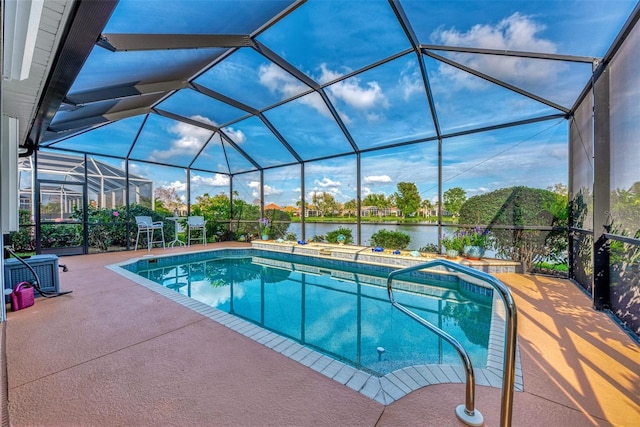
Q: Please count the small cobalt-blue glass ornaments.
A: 3